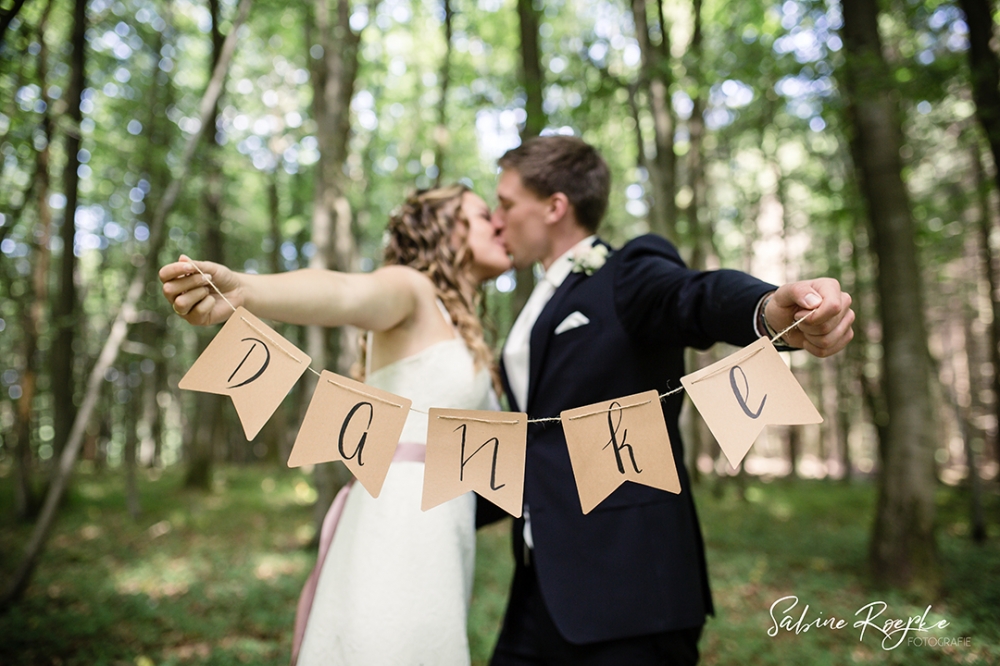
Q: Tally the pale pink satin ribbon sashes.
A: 1